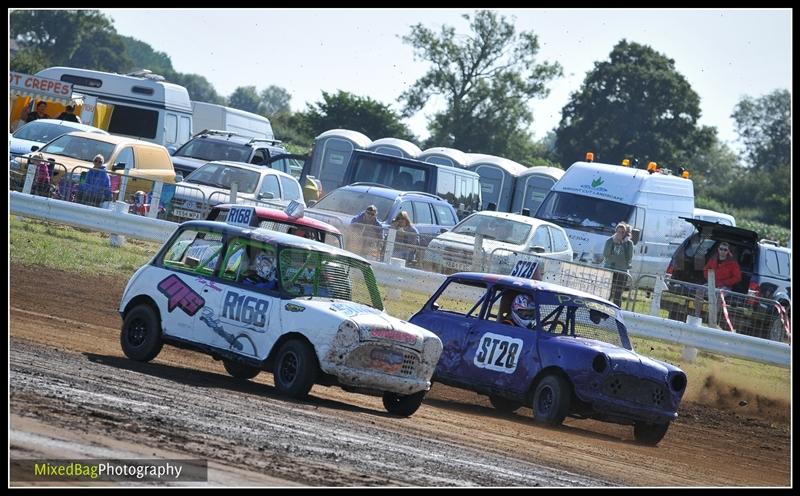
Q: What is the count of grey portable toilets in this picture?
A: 5